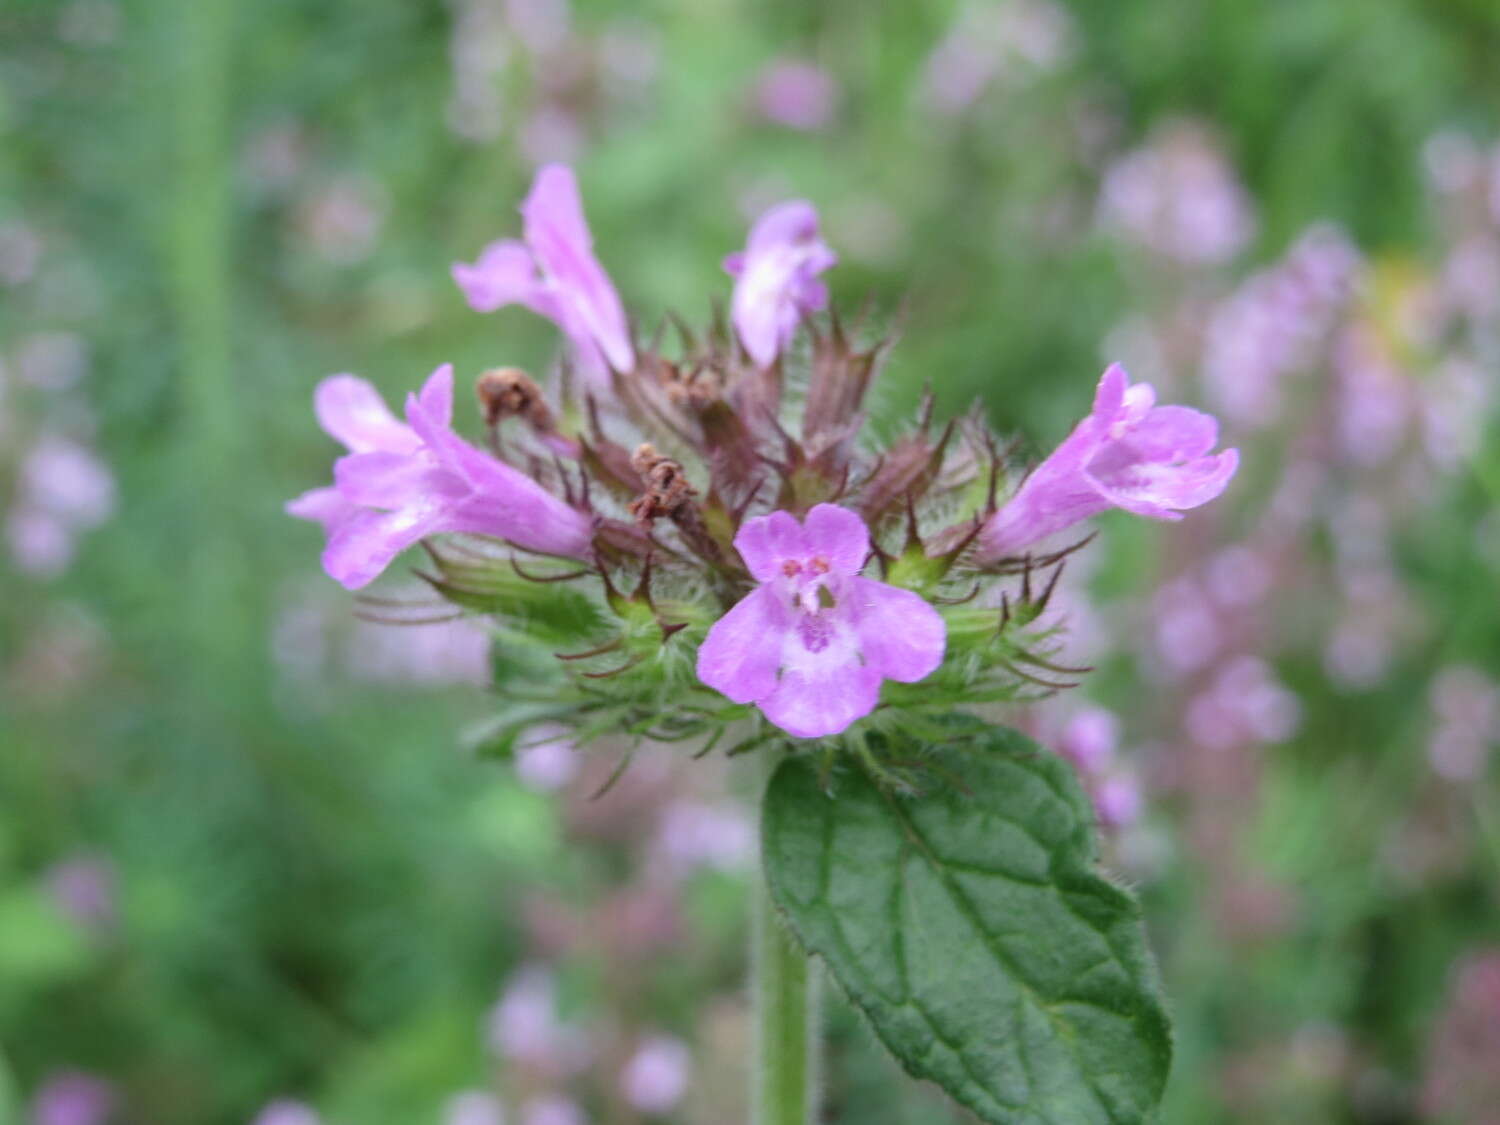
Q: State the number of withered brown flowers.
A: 2